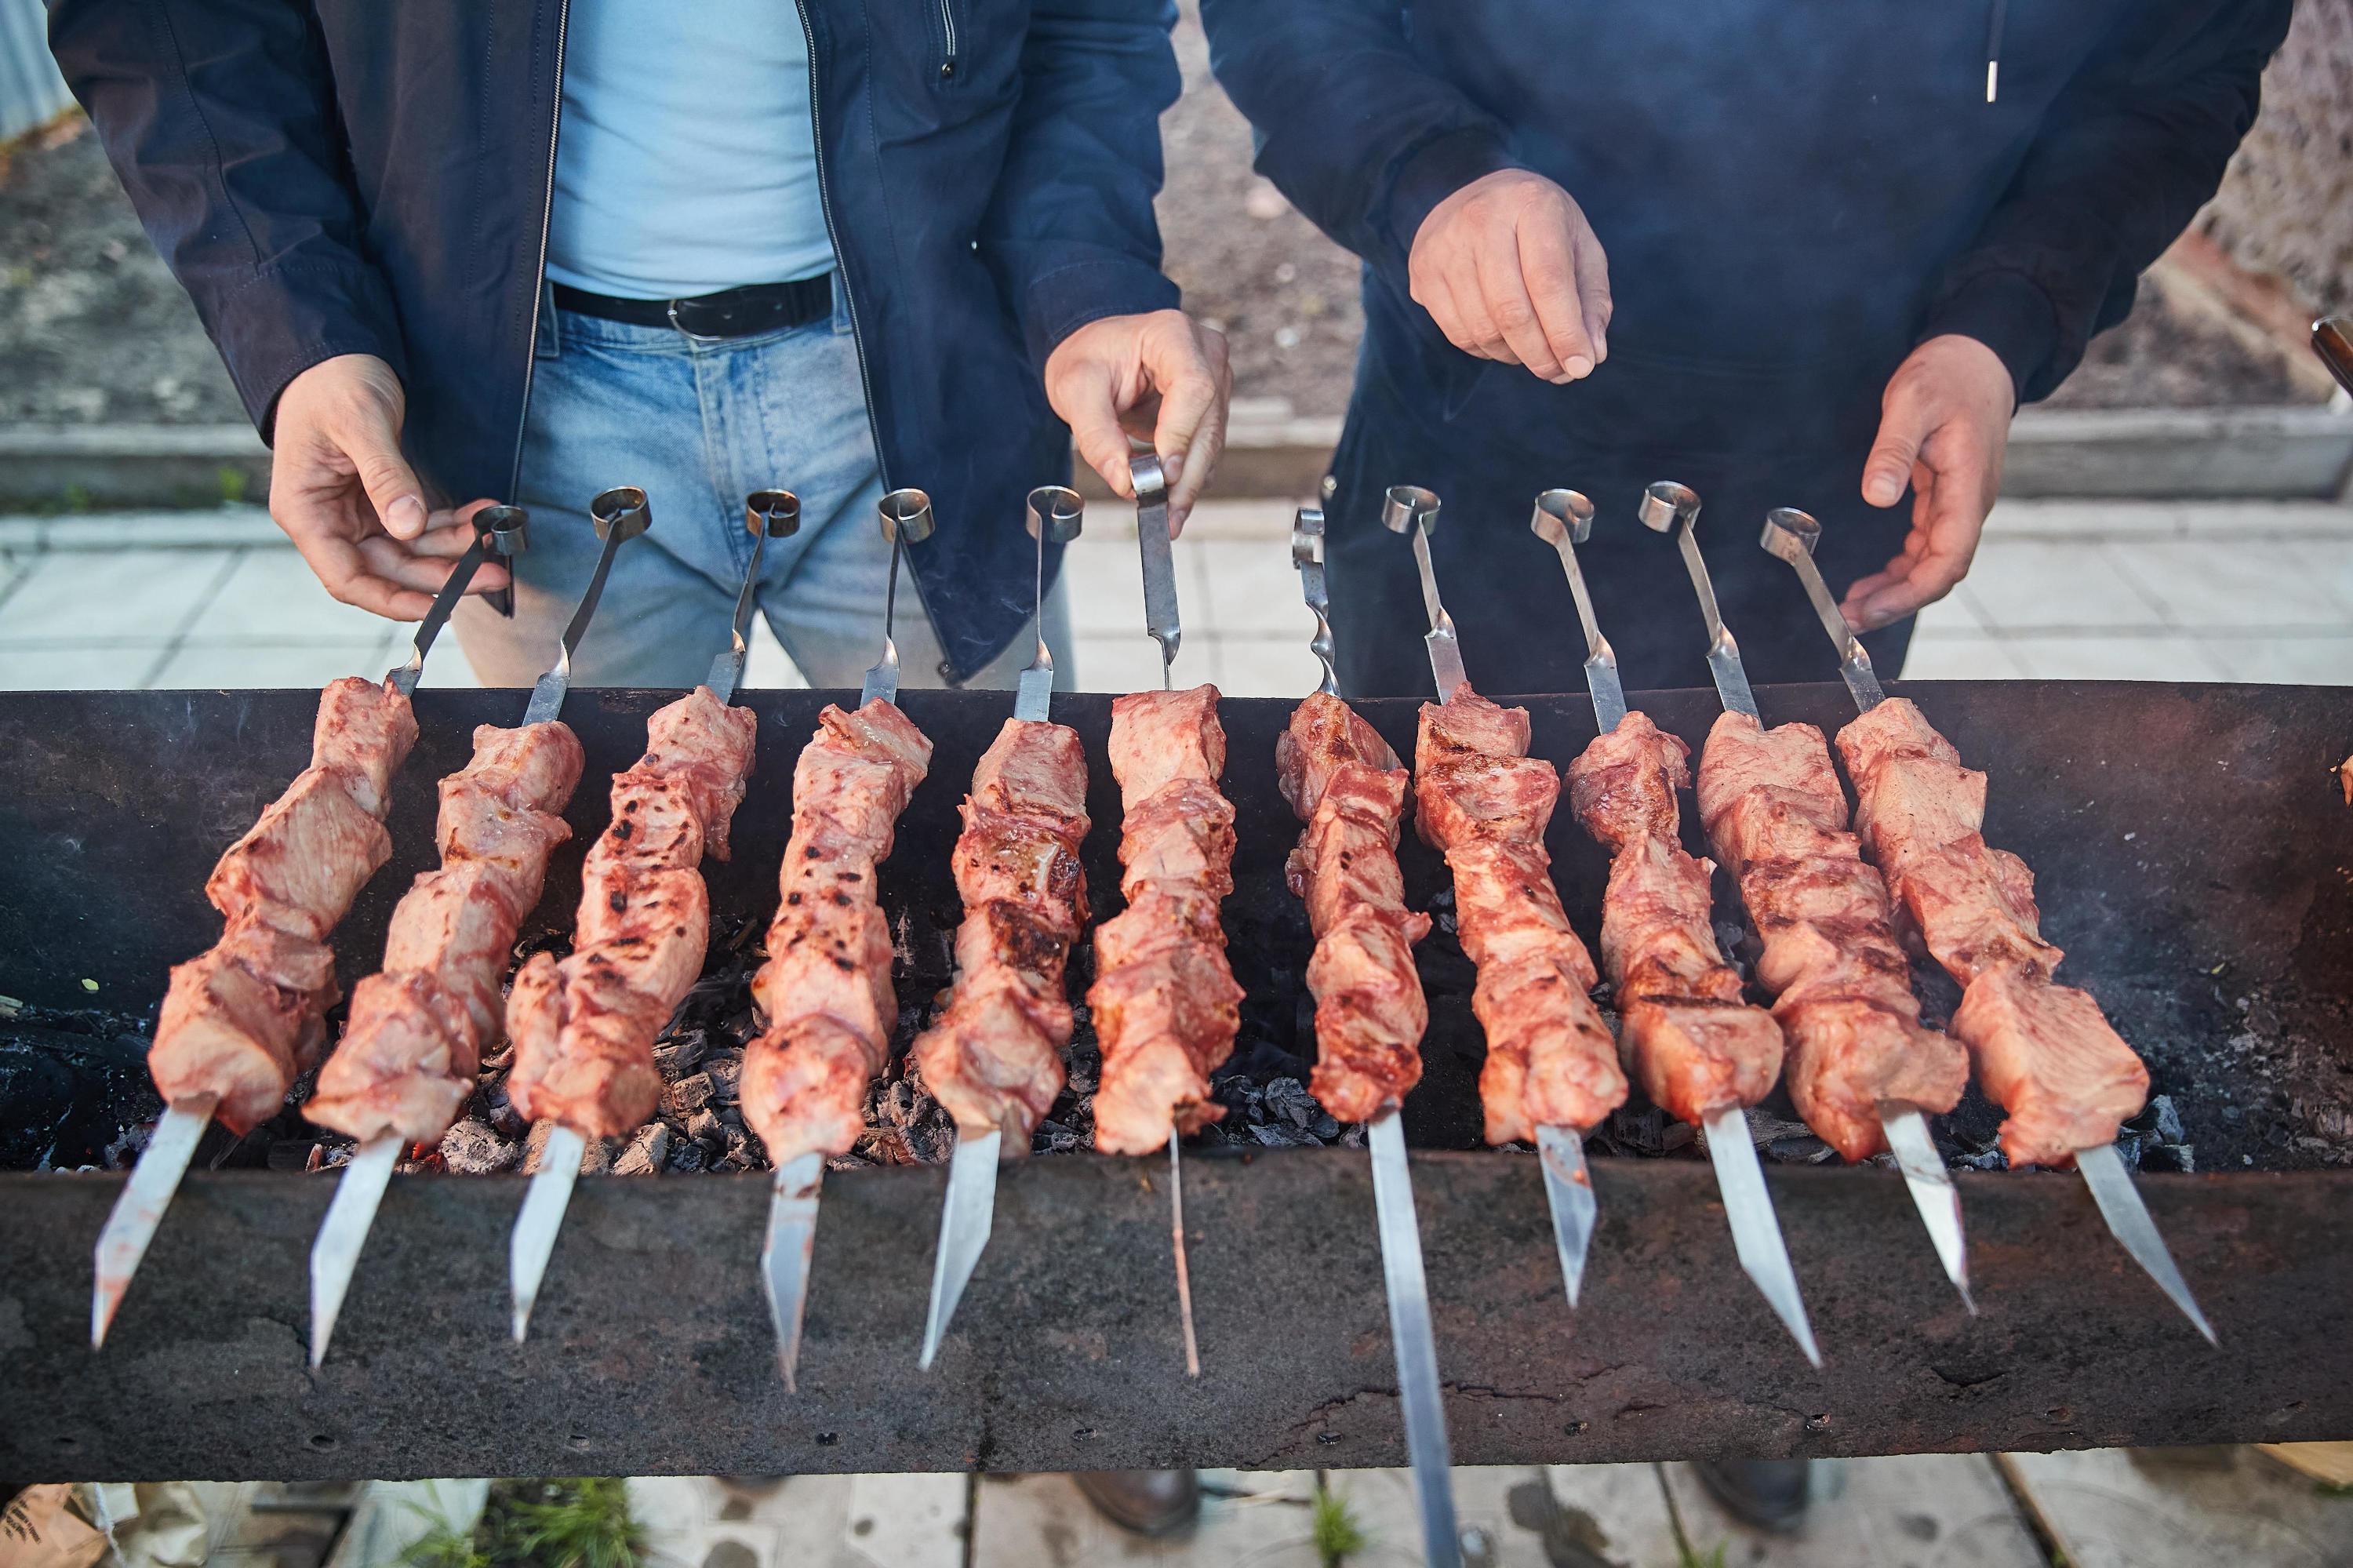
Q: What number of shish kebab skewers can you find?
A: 11